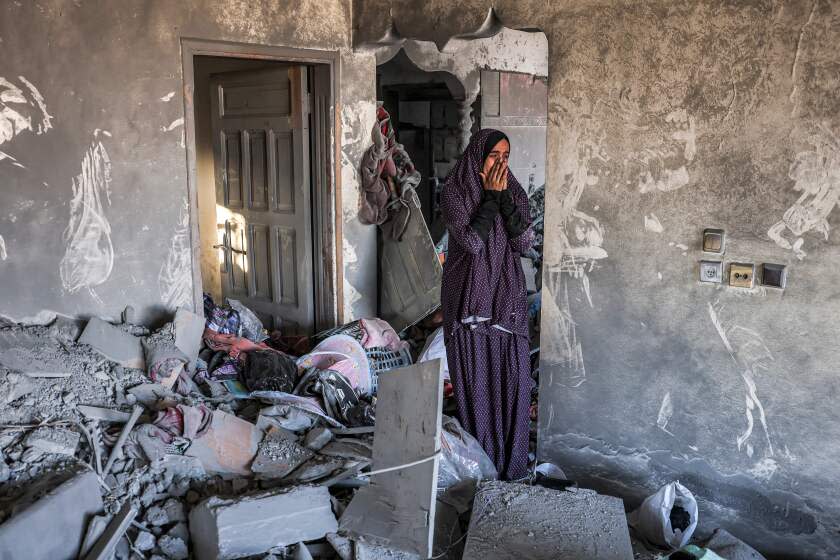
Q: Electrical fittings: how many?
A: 4